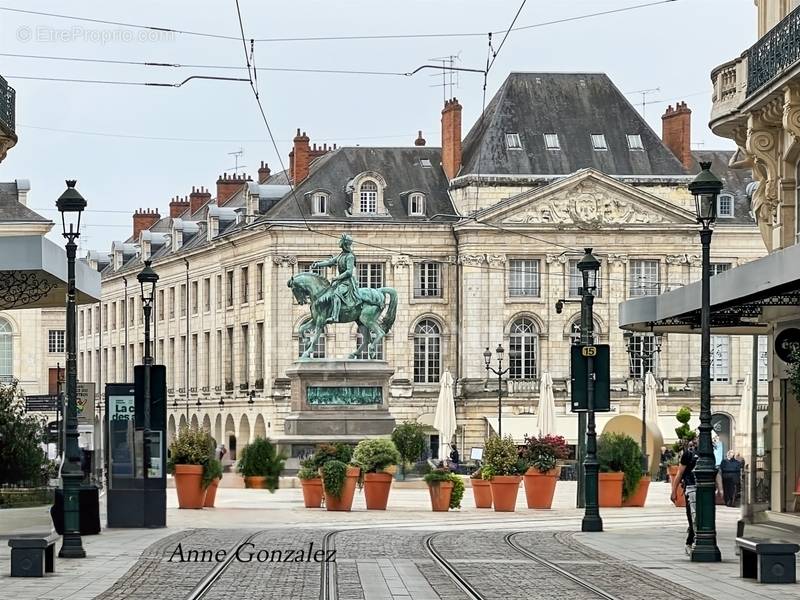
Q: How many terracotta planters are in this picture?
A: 13